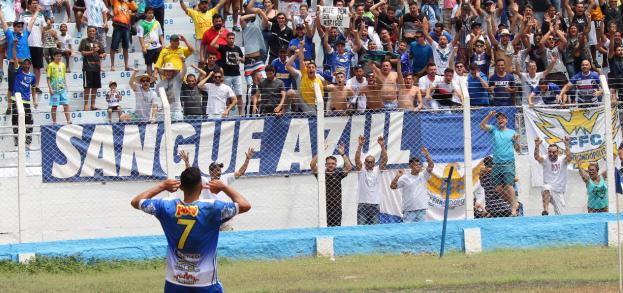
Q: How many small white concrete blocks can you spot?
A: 4